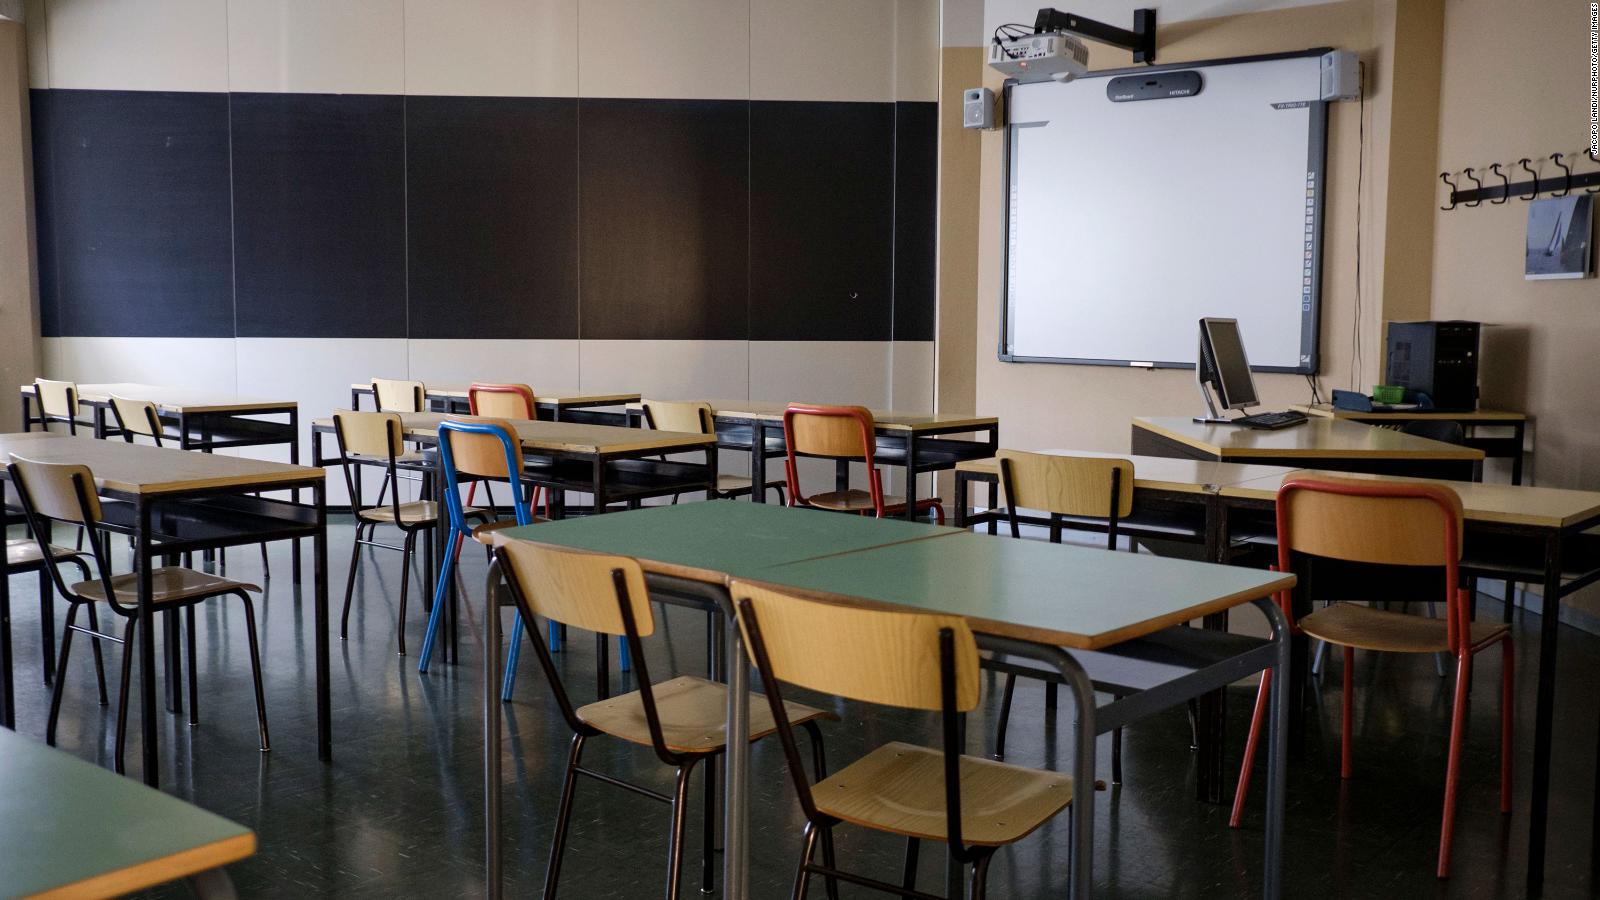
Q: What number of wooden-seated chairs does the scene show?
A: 14